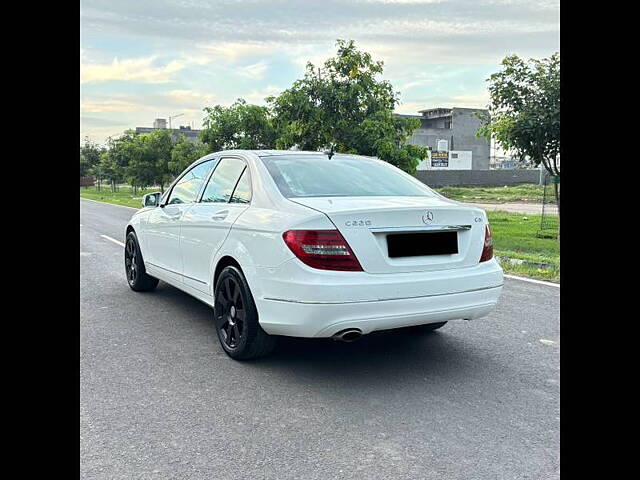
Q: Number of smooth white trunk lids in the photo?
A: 1